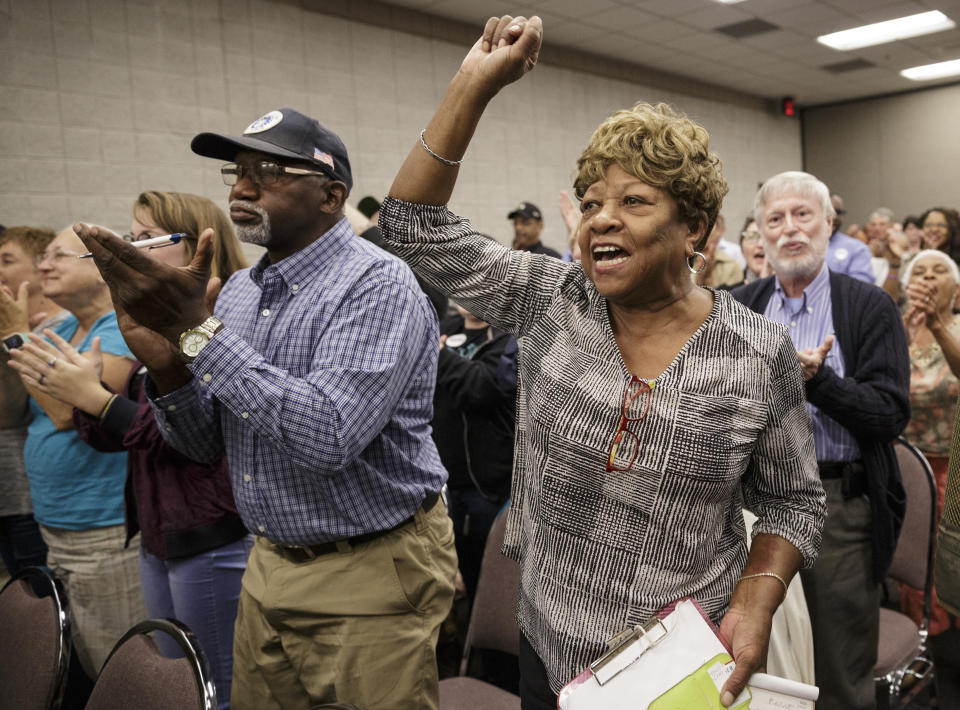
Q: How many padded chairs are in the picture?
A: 4